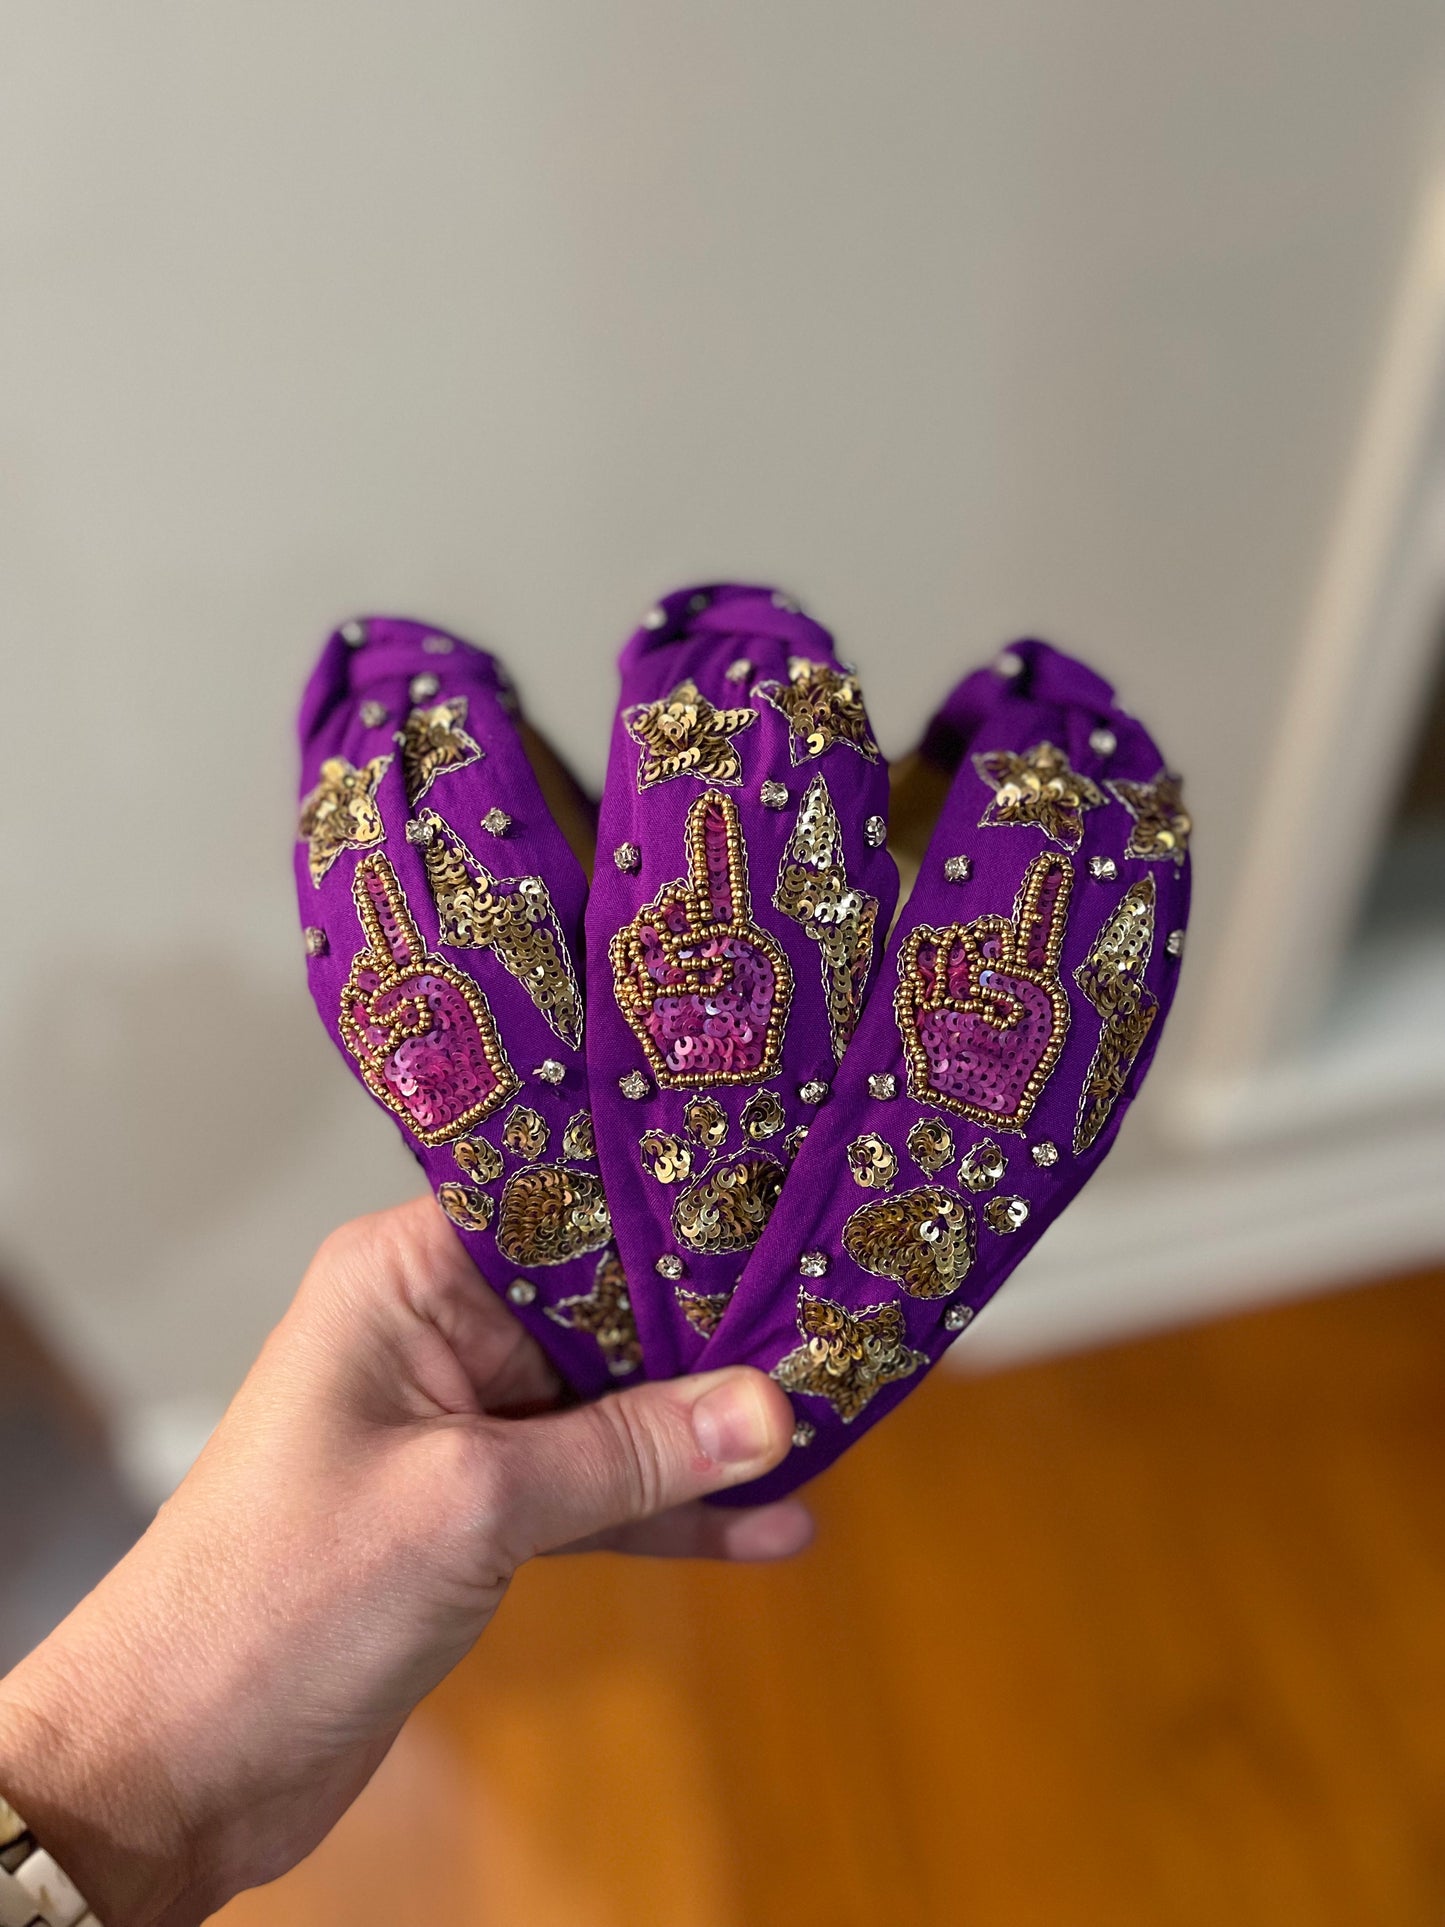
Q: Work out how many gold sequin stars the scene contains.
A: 9